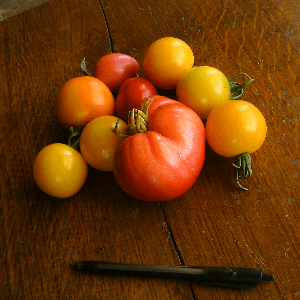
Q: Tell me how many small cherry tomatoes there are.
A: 8